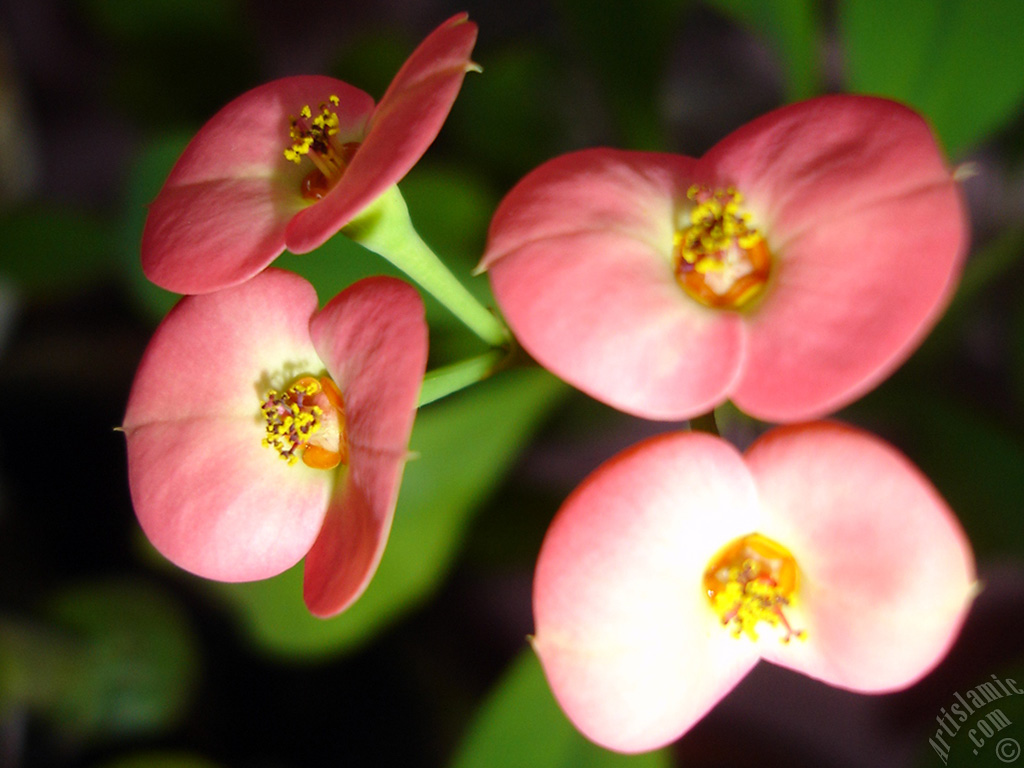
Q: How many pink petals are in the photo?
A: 8